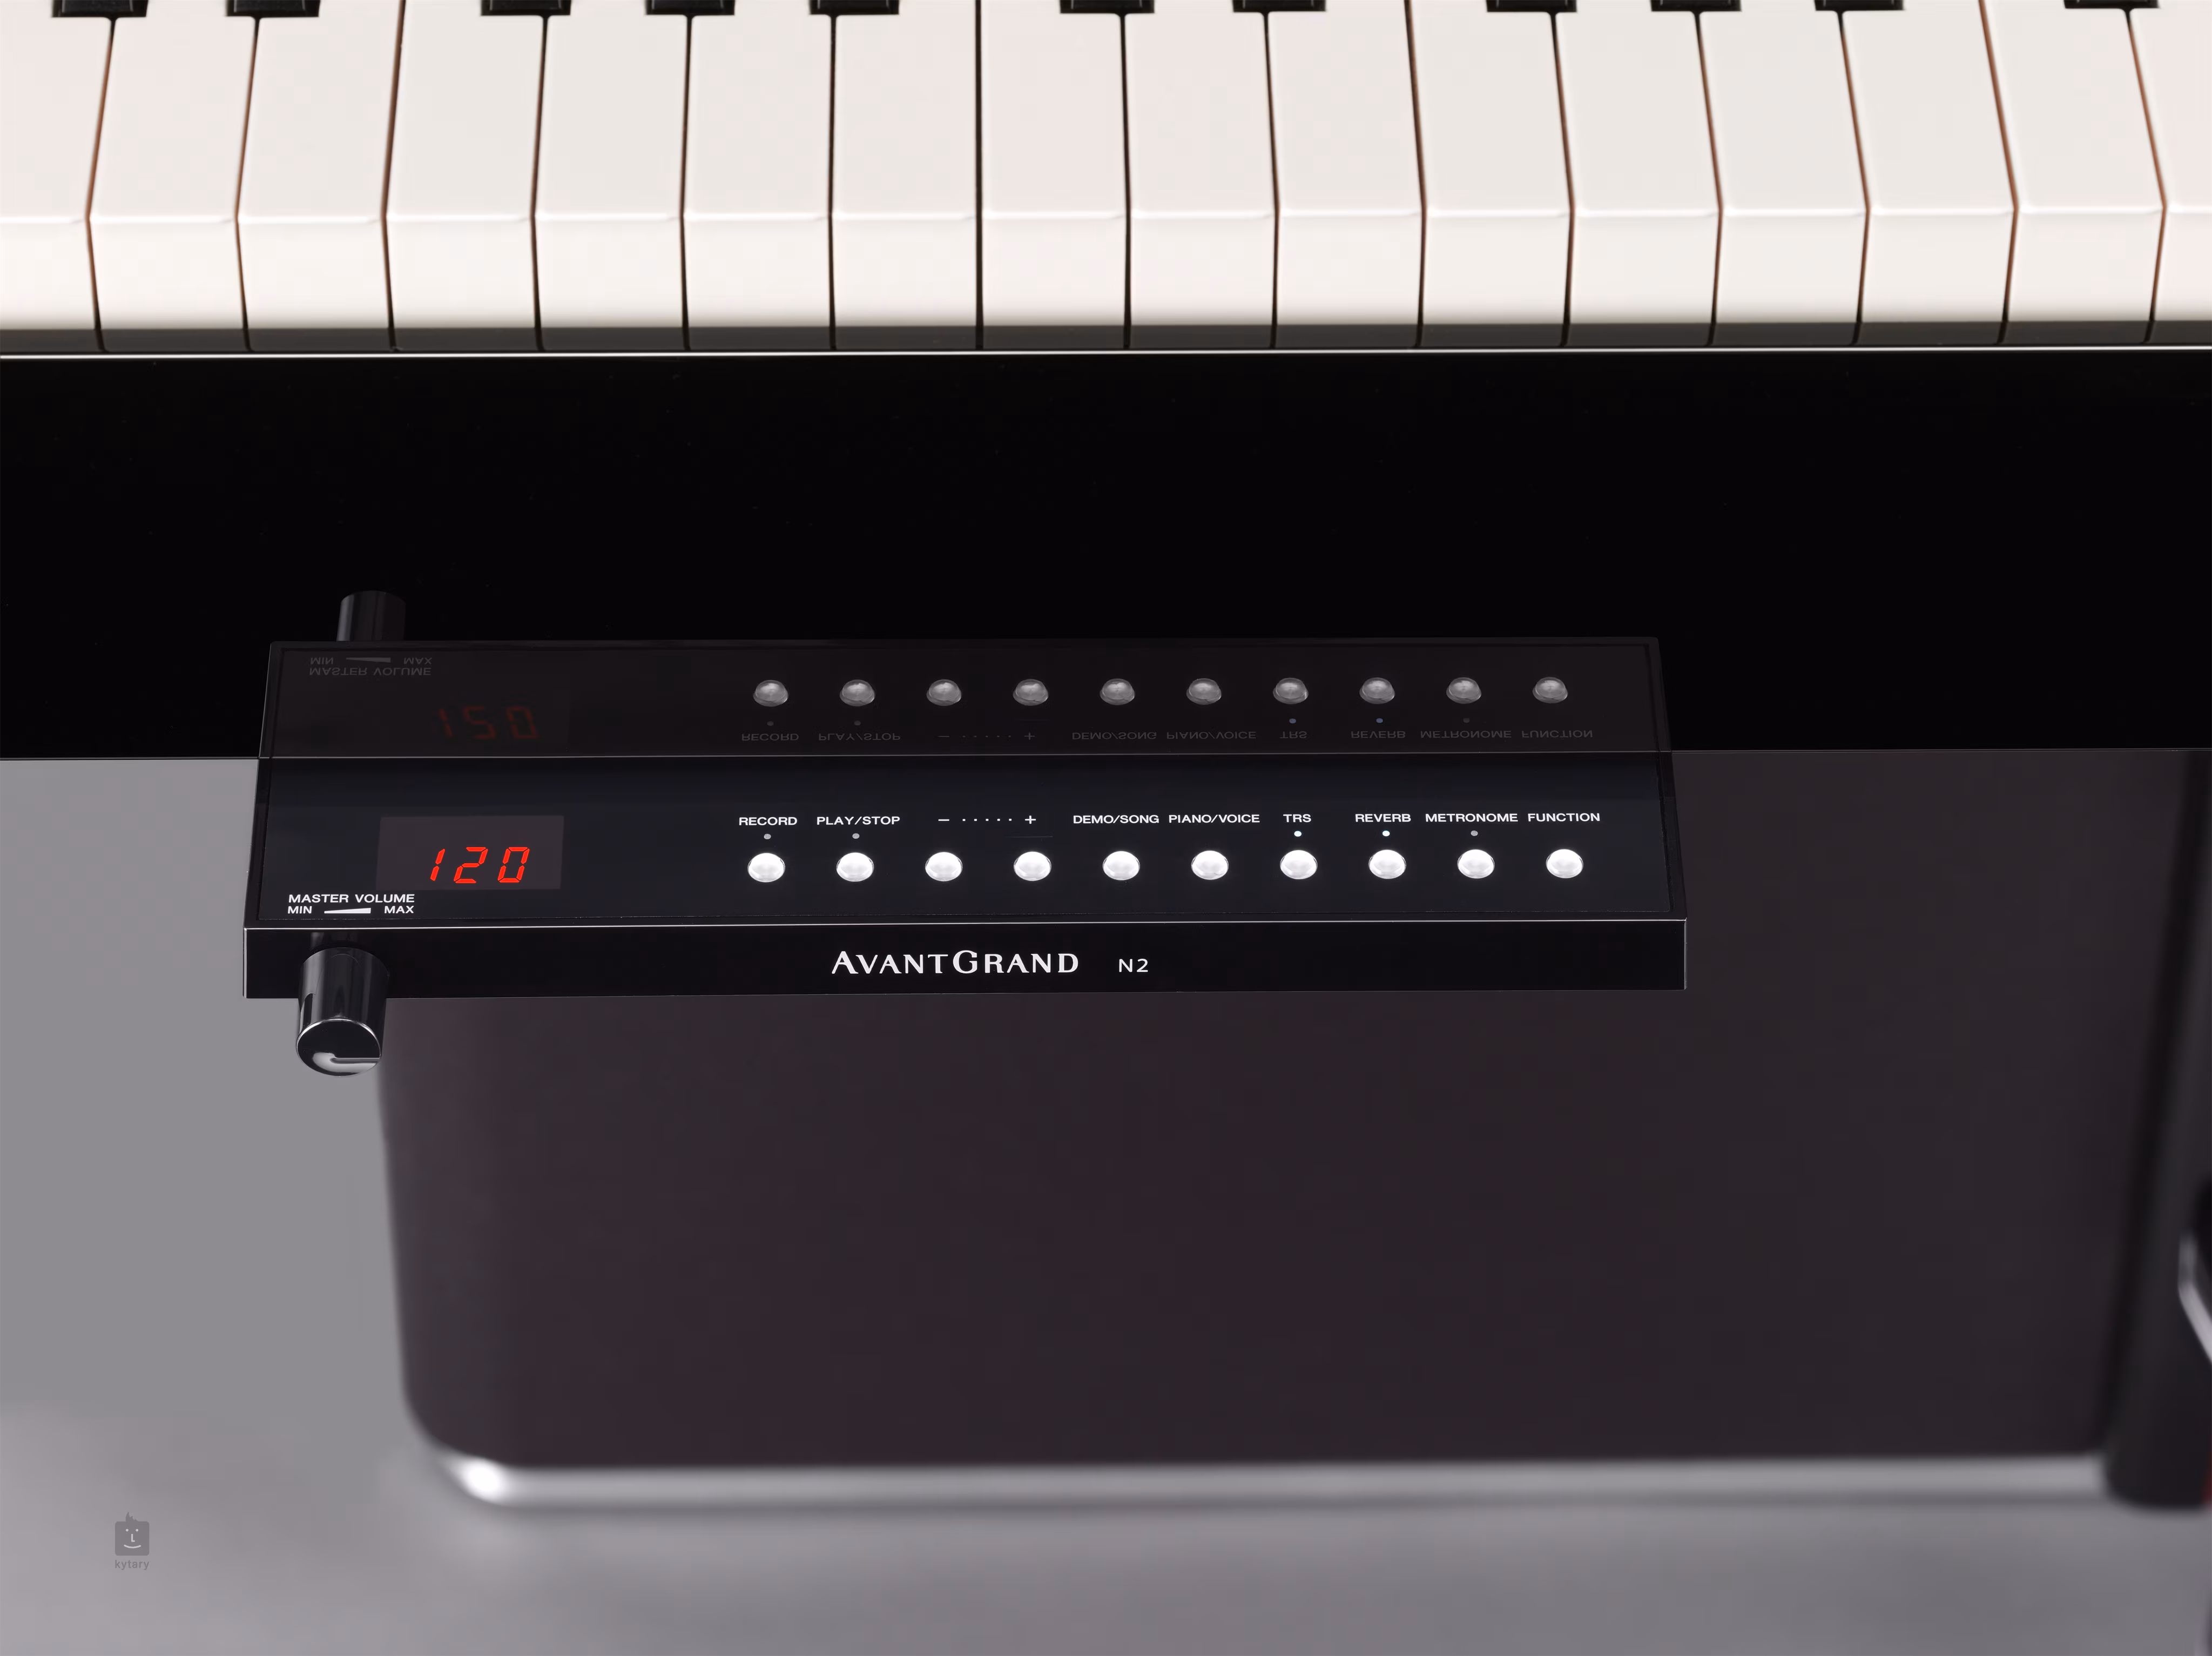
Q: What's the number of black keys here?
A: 11